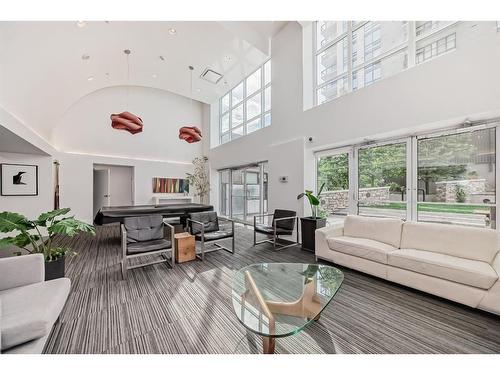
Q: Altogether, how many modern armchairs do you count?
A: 3